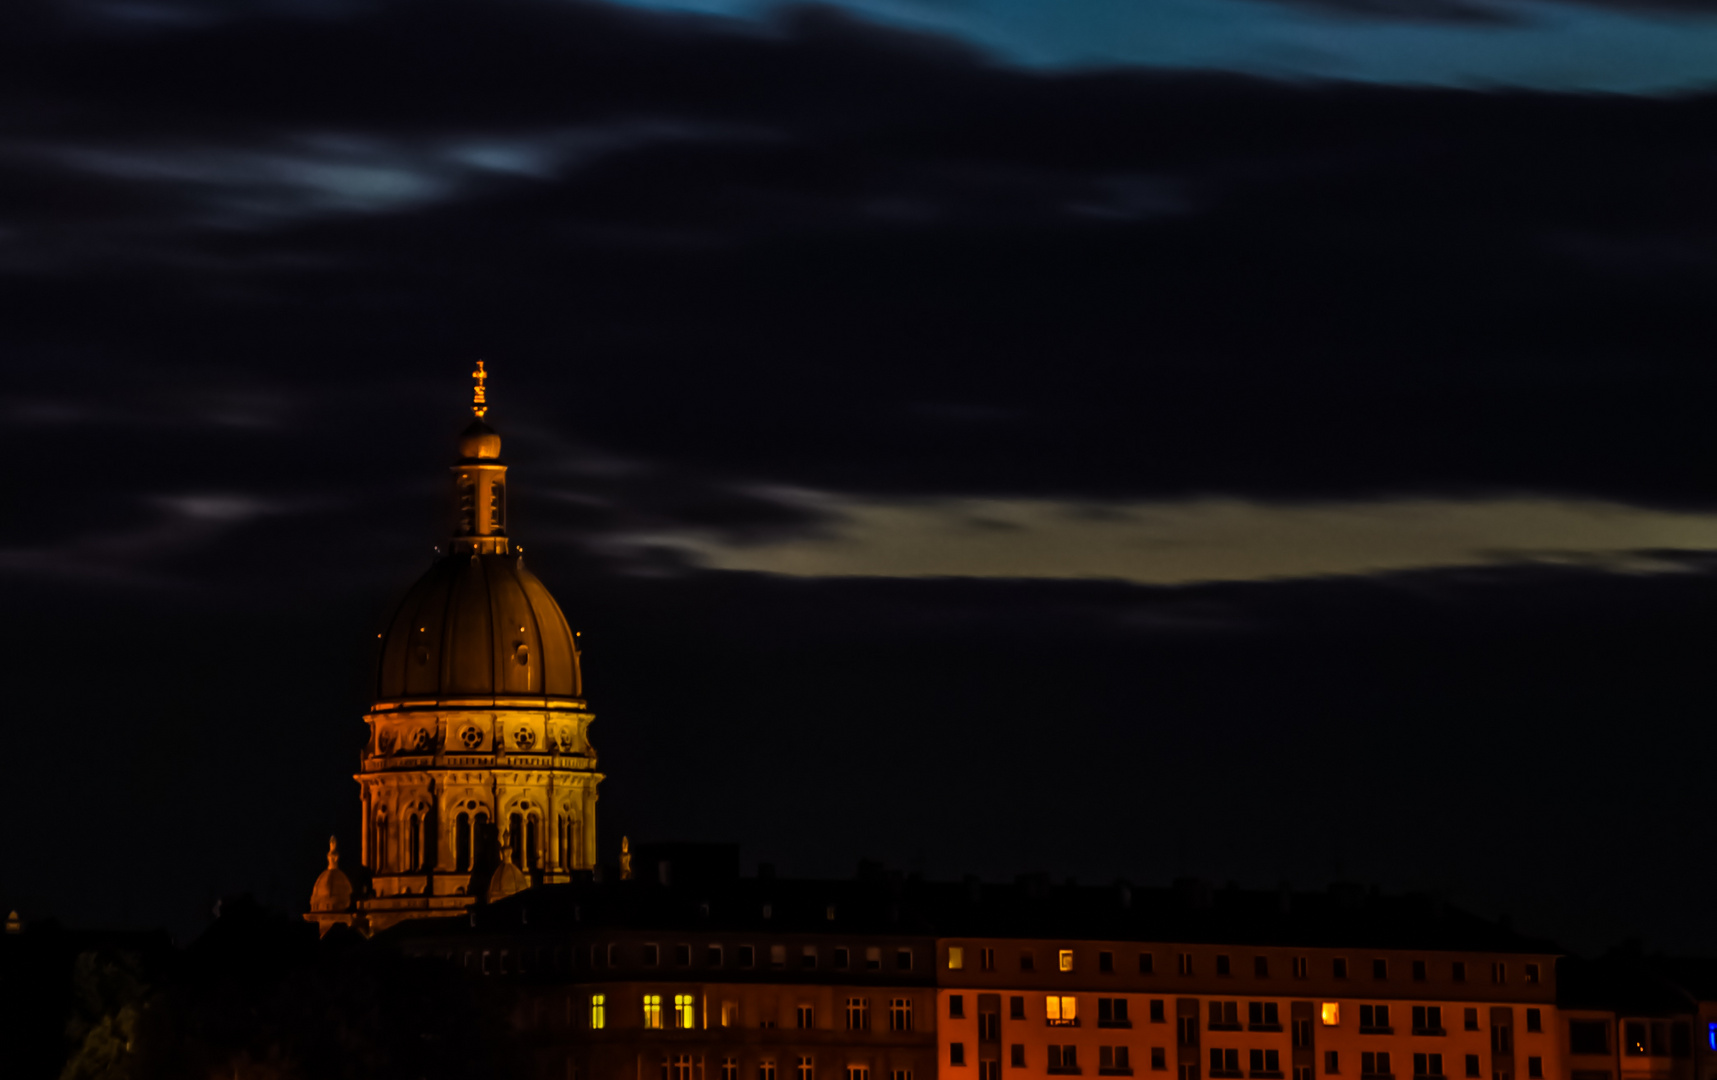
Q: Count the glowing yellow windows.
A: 7